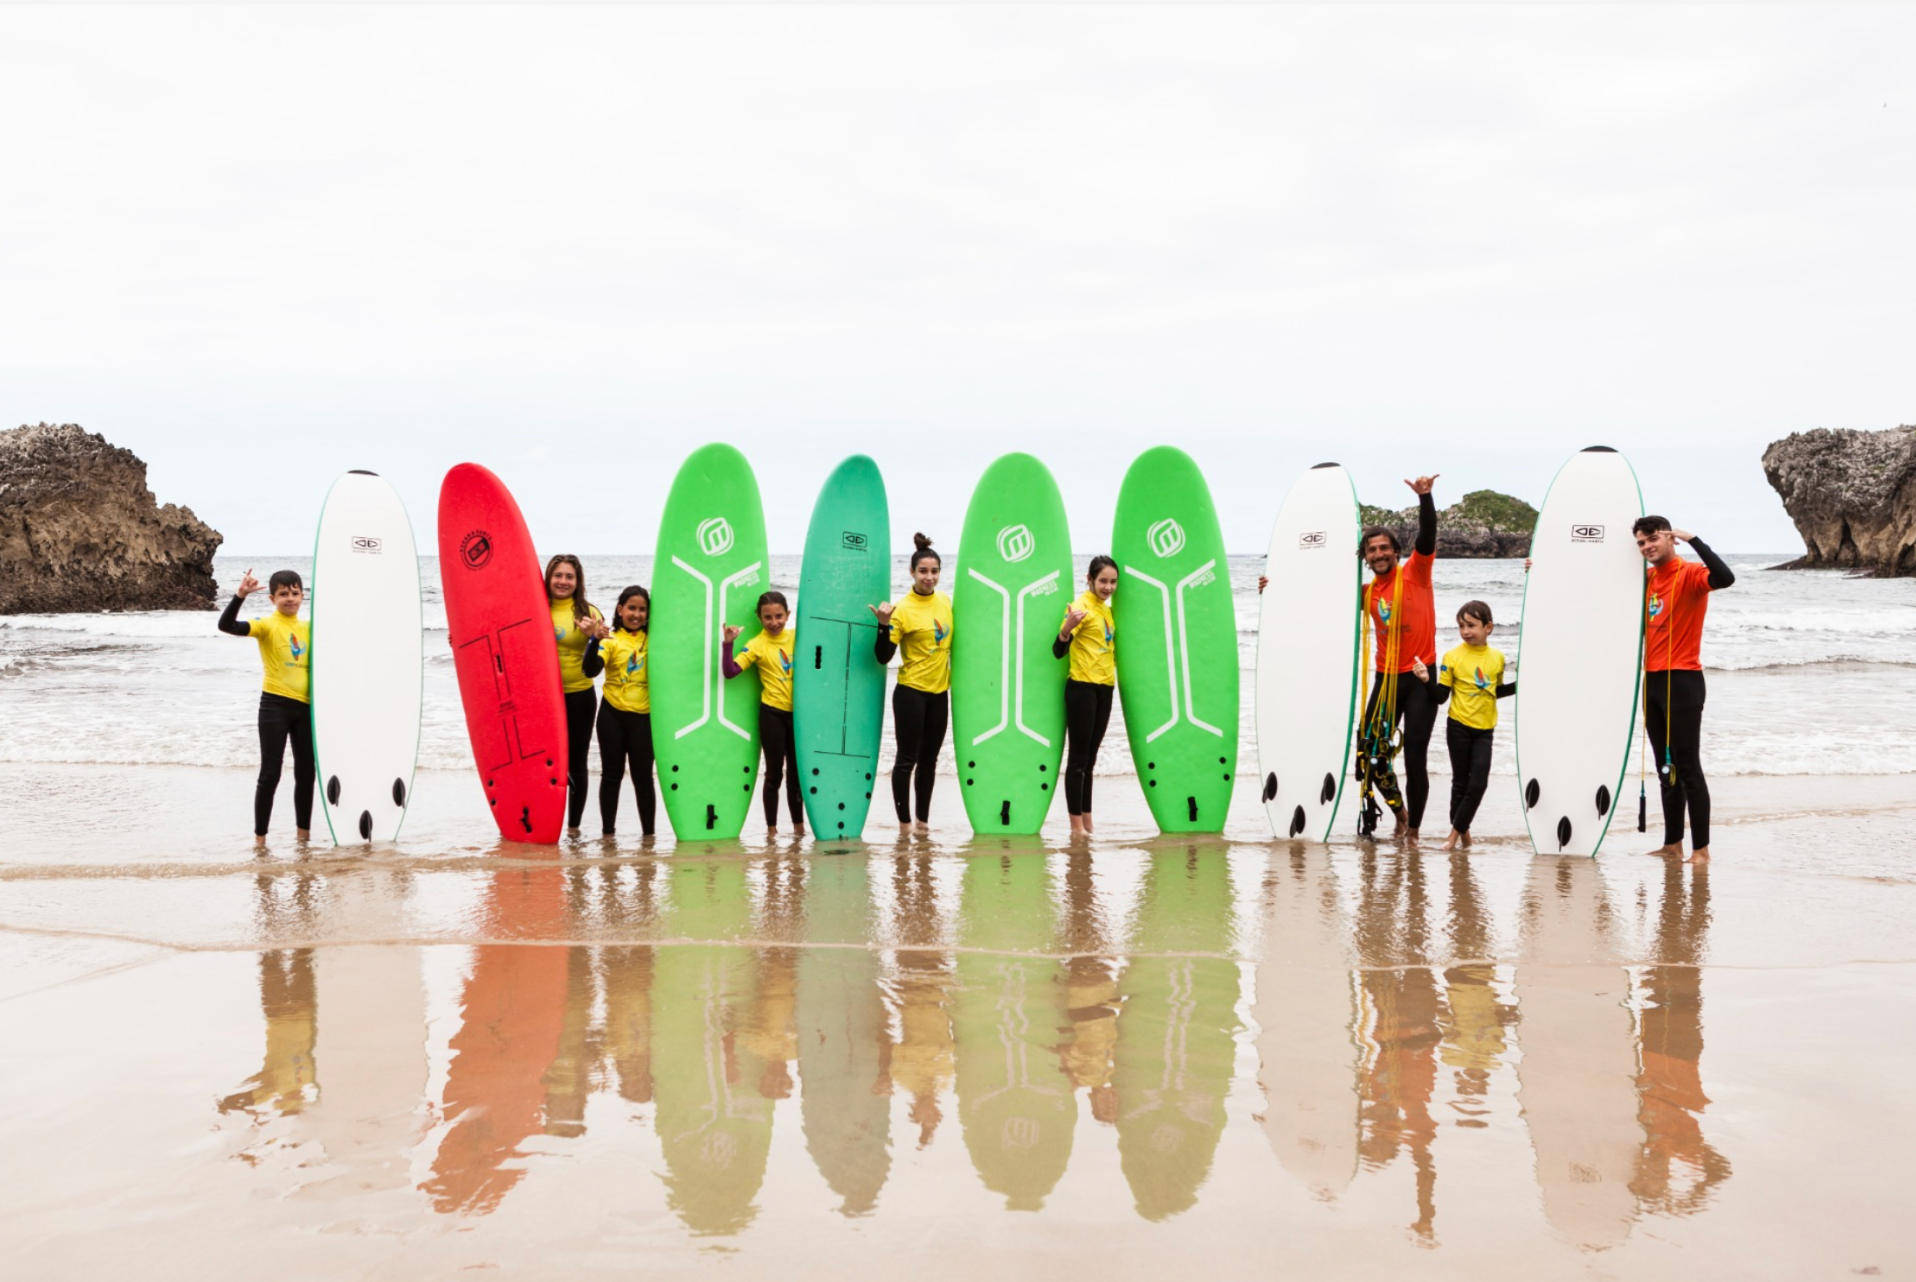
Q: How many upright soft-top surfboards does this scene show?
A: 8